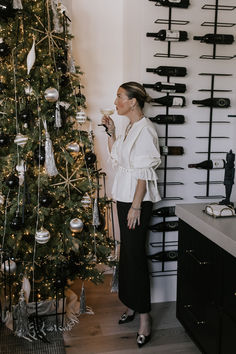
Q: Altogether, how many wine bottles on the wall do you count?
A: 13